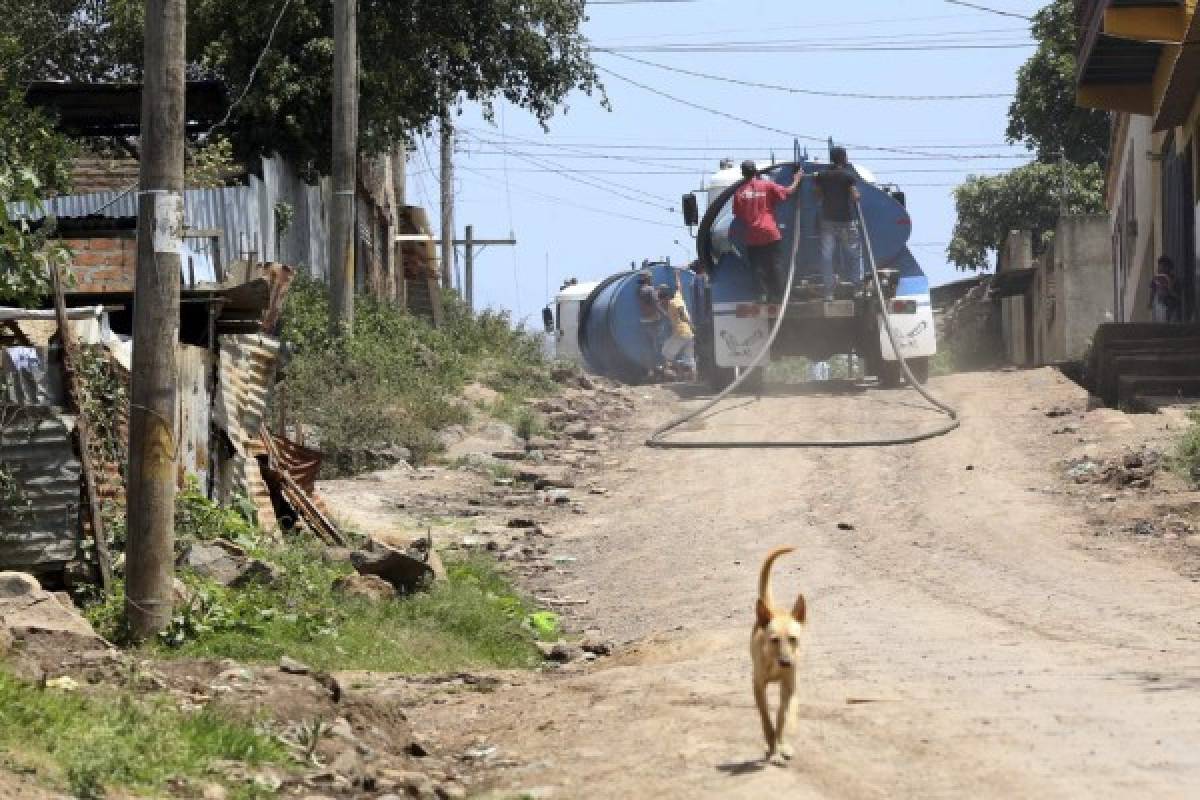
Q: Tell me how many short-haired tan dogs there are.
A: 1